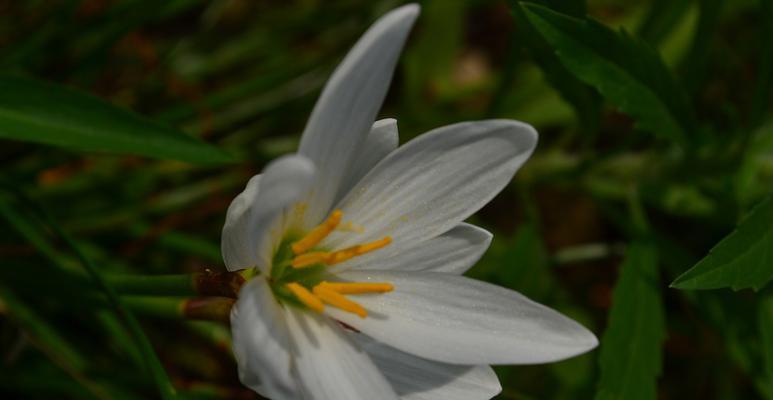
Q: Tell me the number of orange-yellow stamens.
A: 6